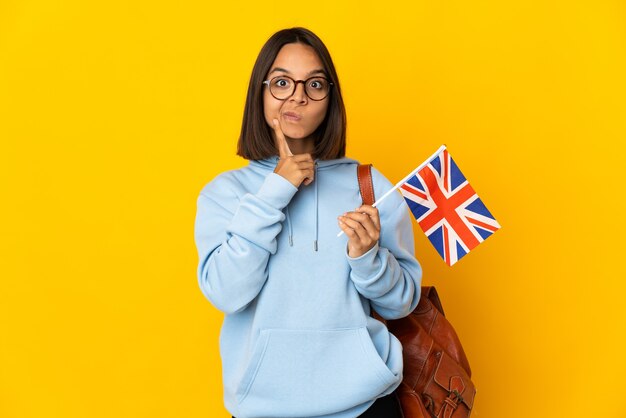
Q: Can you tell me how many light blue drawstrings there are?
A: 2